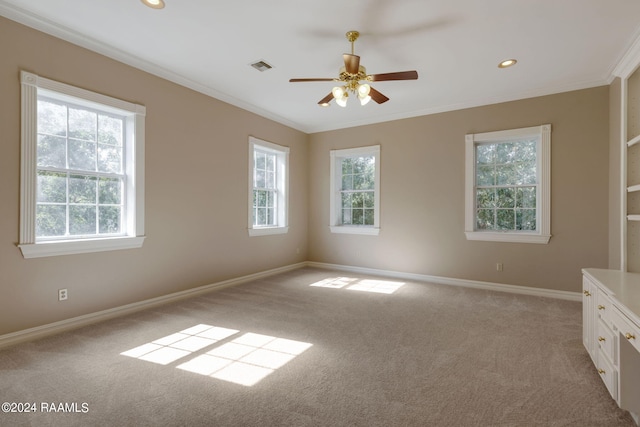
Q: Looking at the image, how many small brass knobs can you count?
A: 6